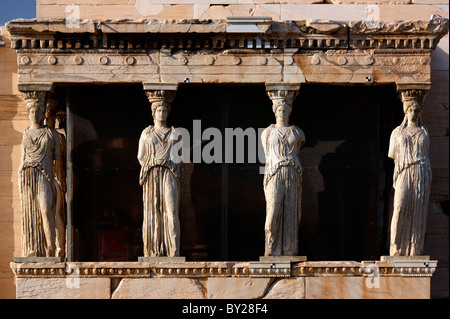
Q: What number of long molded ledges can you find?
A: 2